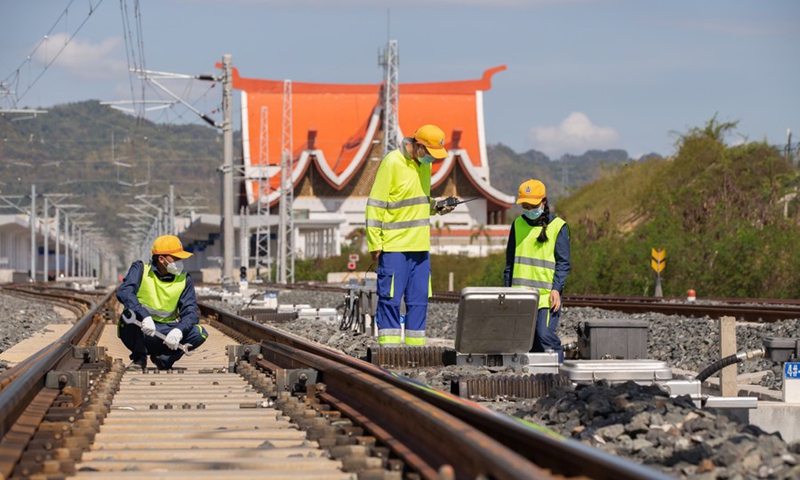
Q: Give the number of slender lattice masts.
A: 3